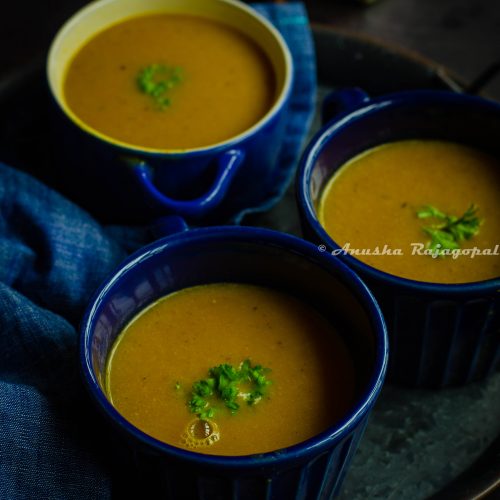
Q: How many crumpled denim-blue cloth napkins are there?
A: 1